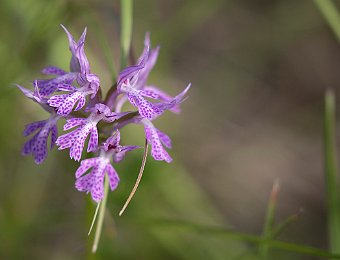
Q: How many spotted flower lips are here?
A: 7